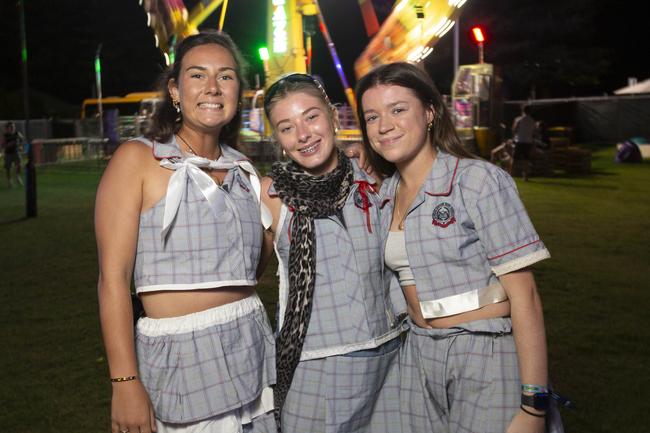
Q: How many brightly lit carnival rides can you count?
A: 1